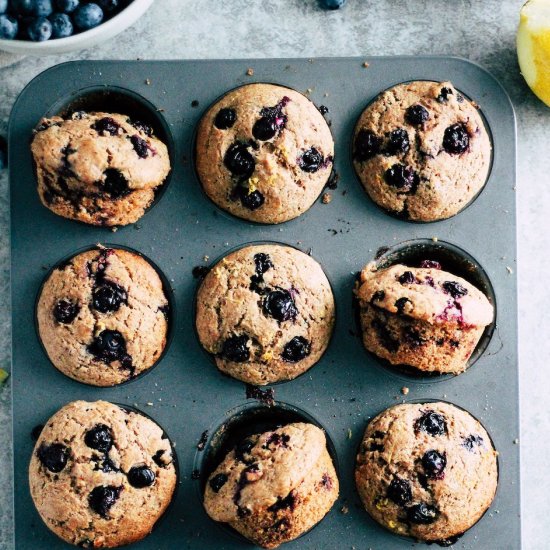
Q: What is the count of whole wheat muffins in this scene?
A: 9